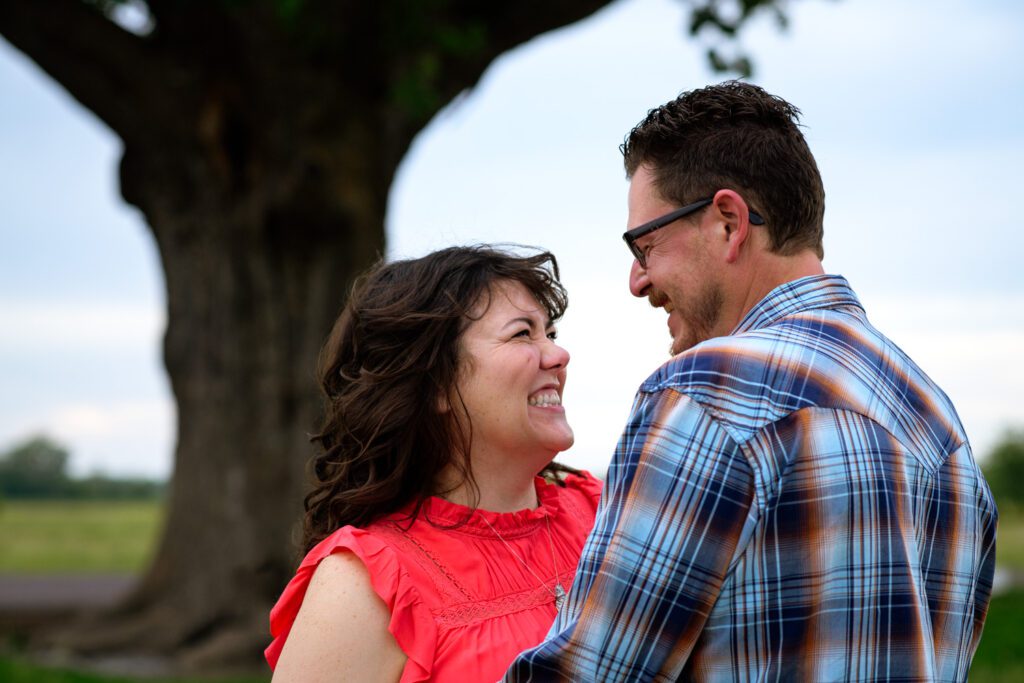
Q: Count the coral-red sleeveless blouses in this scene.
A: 1